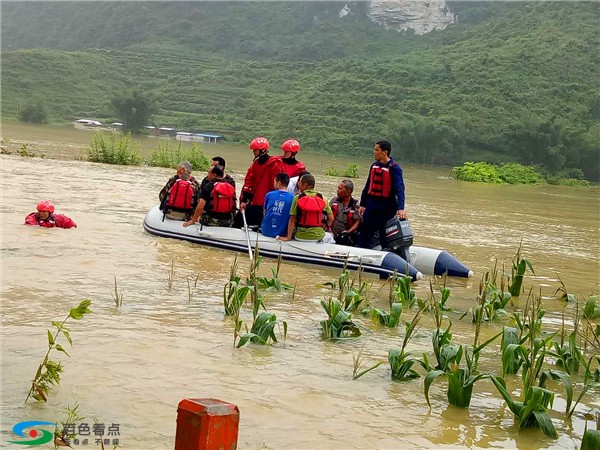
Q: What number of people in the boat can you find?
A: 10